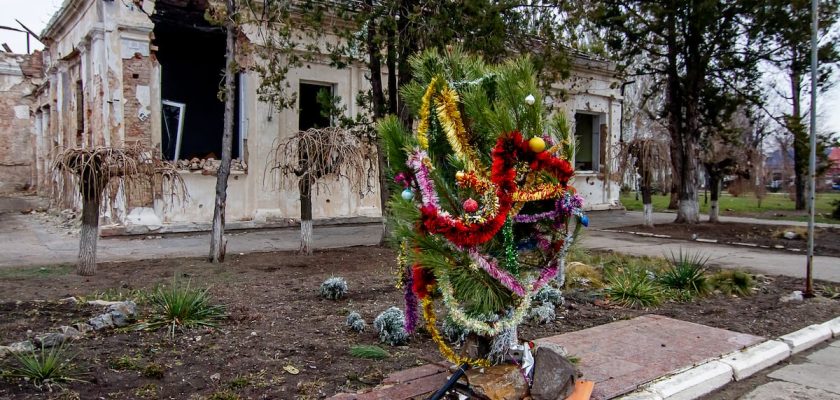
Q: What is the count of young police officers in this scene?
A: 0